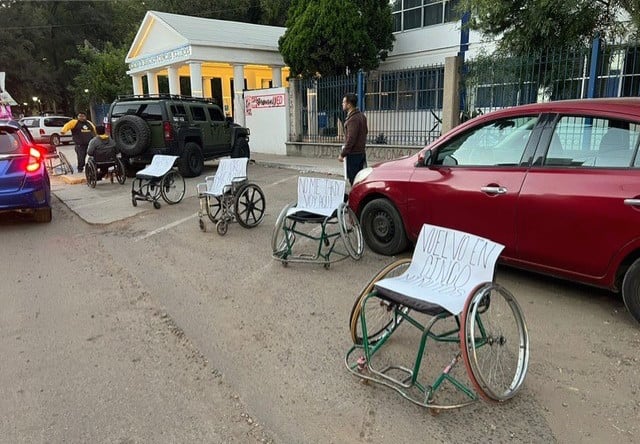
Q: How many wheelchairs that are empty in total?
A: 5